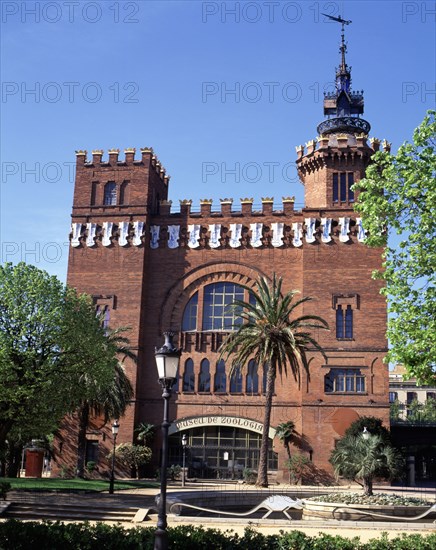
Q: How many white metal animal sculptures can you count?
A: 2